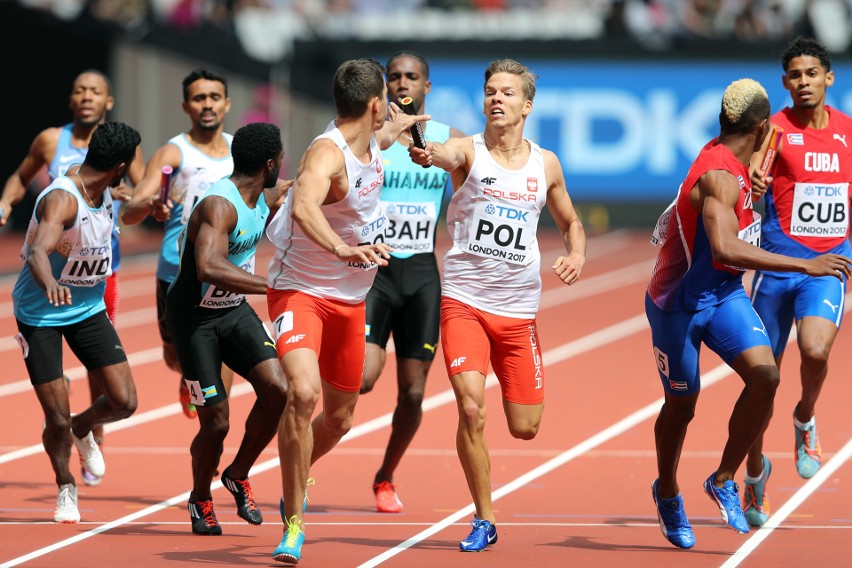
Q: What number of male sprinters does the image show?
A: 9